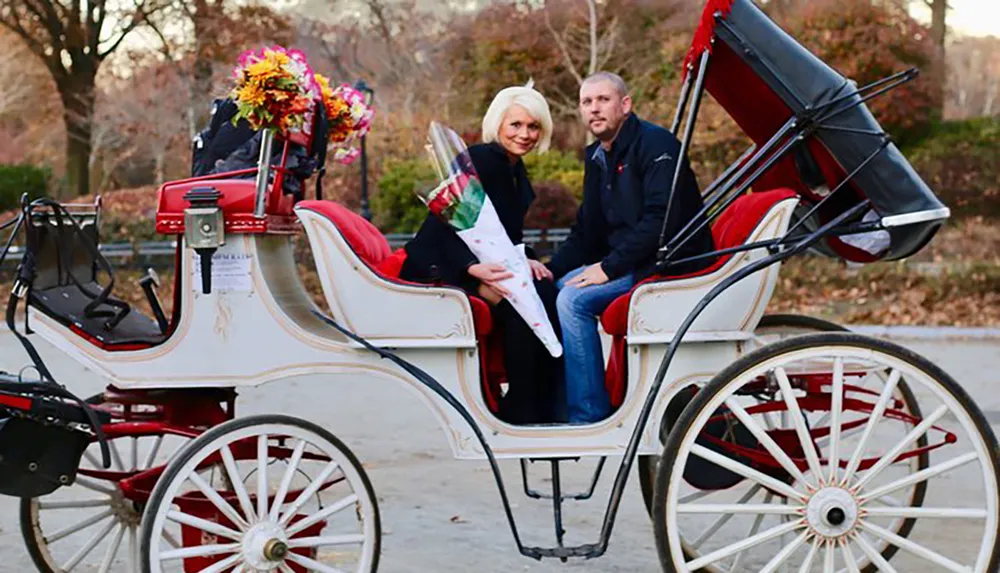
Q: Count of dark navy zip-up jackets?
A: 1